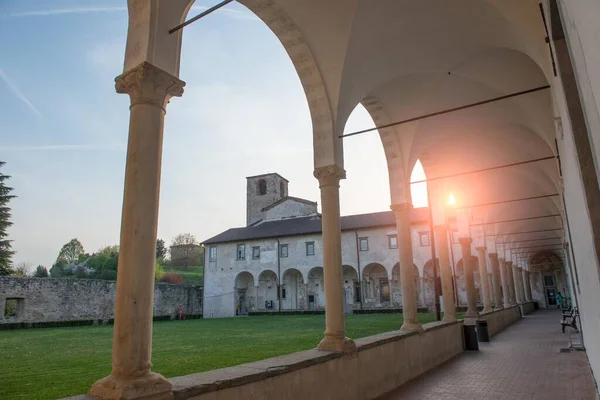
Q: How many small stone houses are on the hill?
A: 1